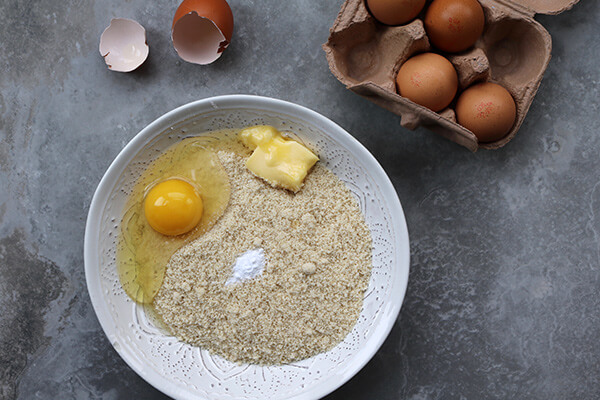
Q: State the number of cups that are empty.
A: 2